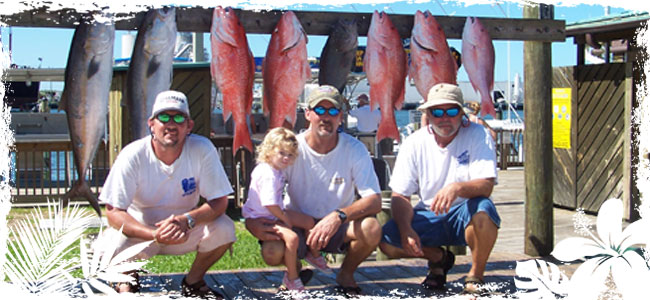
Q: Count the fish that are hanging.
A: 8